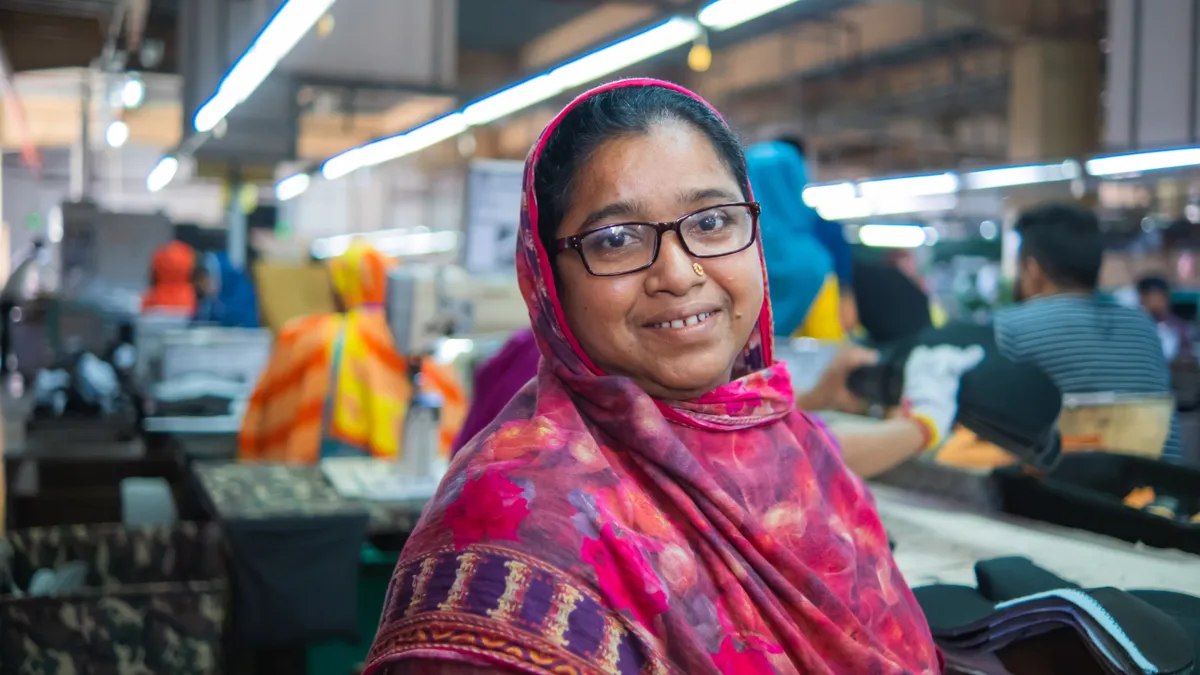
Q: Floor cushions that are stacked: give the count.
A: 0